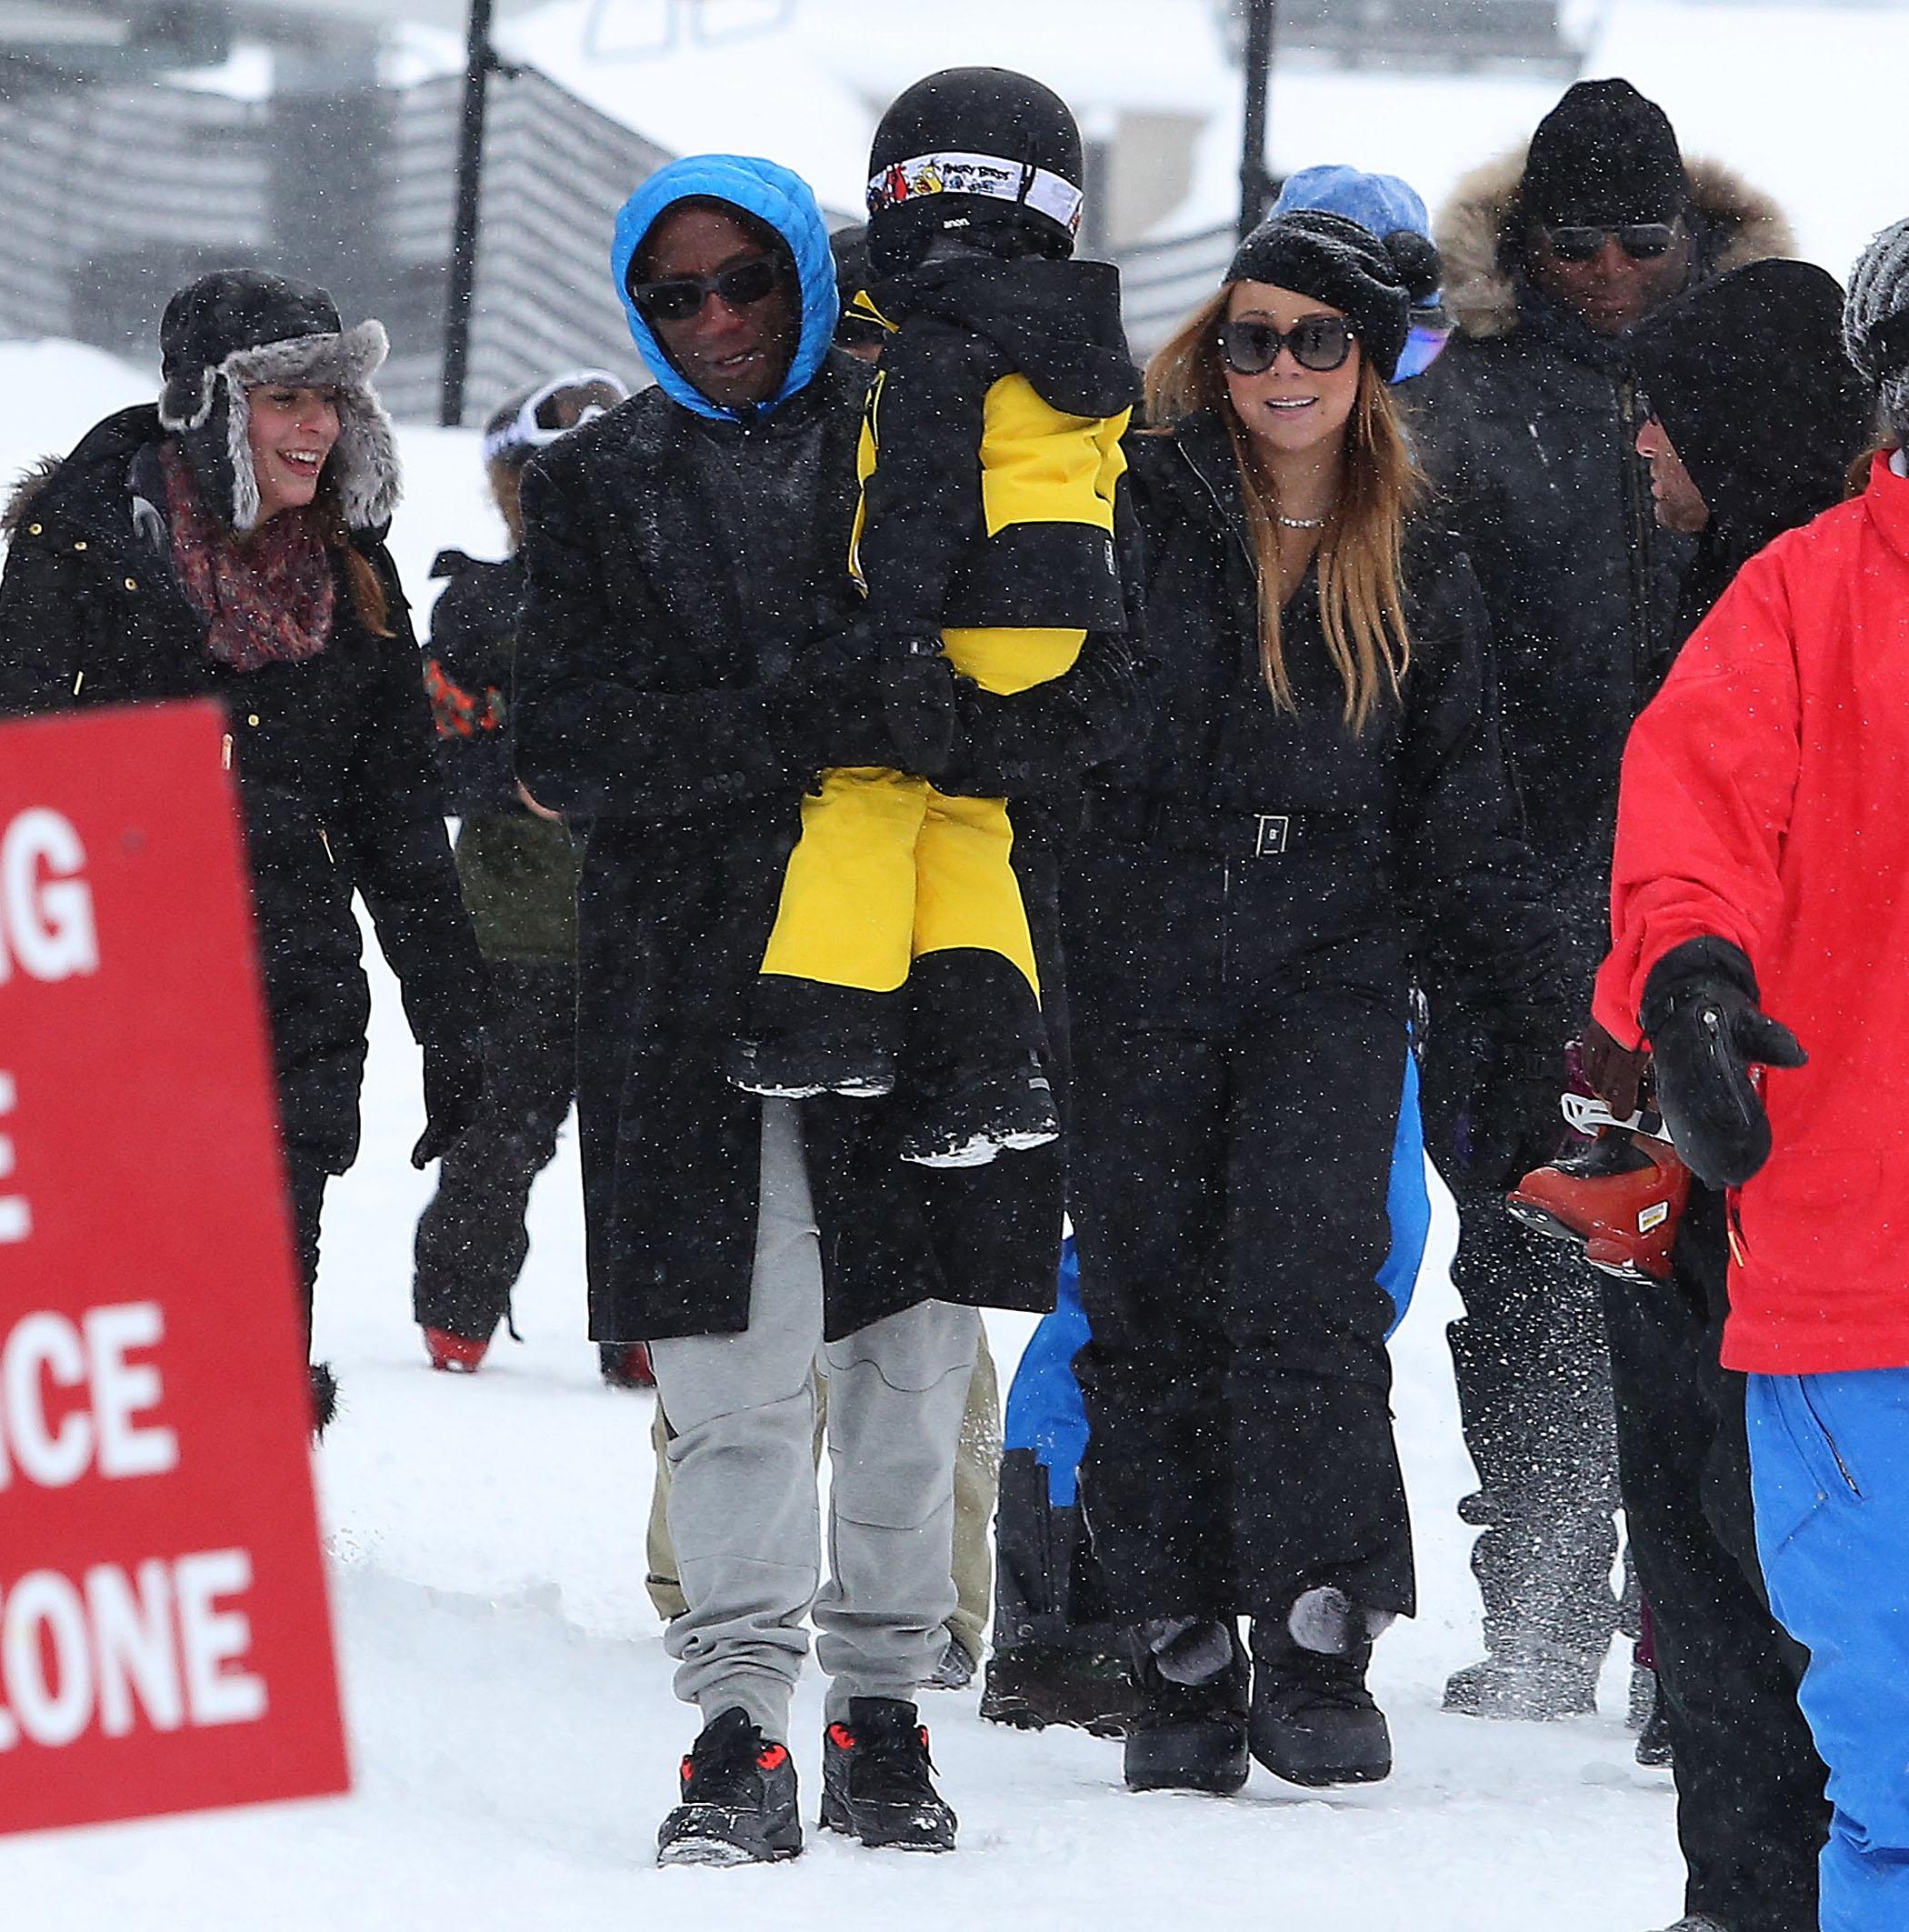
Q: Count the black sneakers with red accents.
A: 2